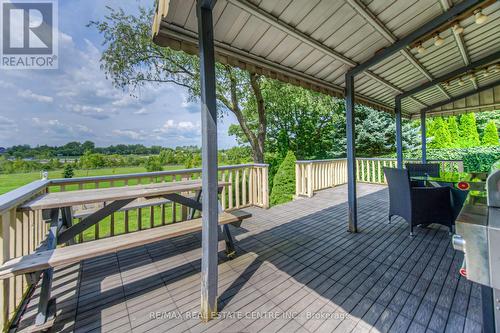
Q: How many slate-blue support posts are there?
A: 4